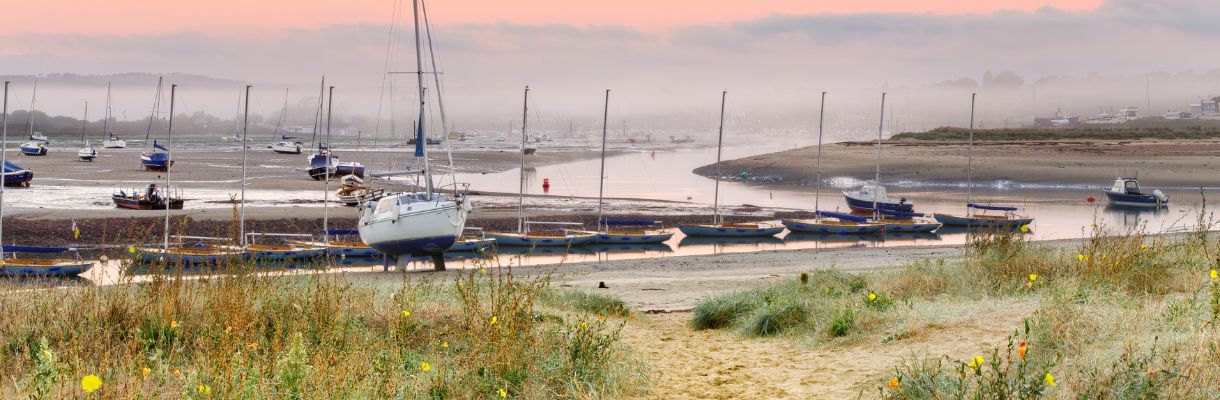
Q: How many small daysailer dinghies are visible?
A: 11